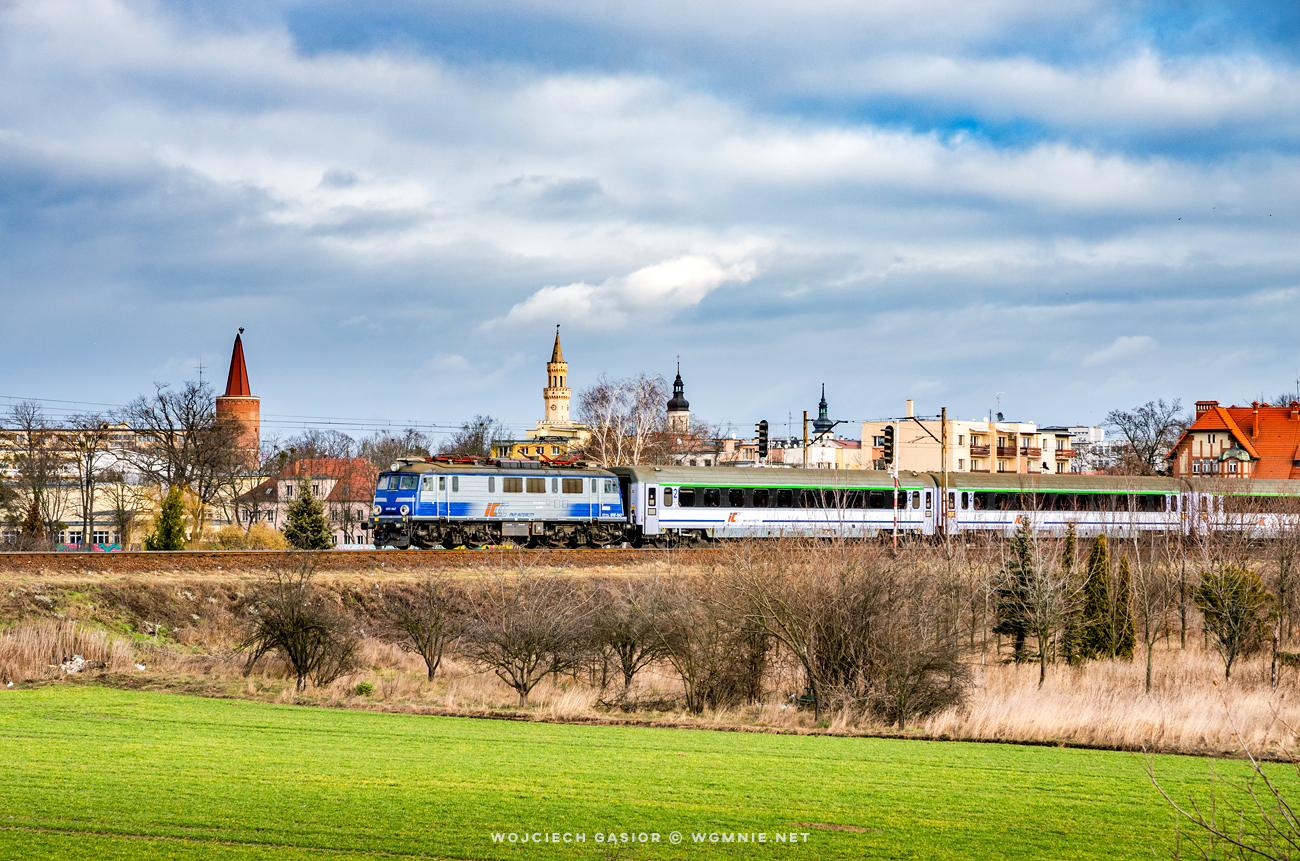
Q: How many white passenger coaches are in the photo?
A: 3